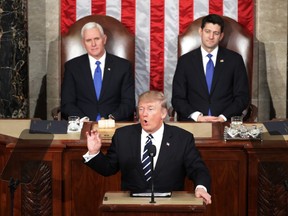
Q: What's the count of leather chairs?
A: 2